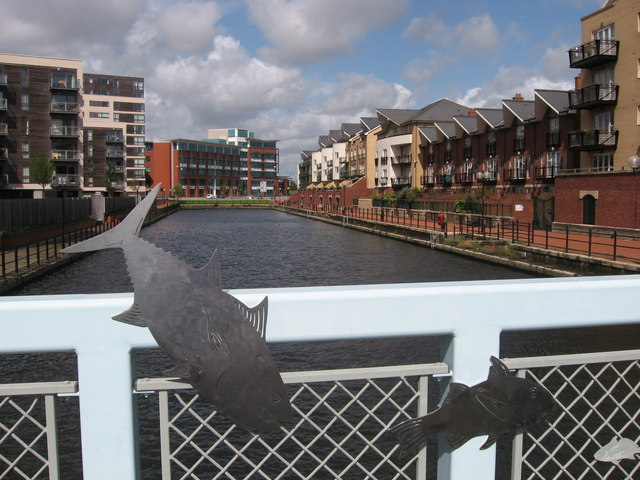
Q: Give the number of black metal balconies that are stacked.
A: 3